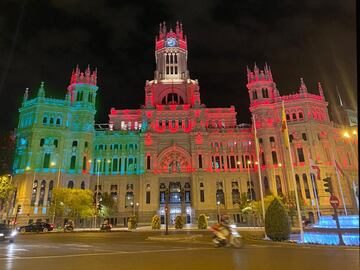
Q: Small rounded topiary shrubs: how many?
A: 4